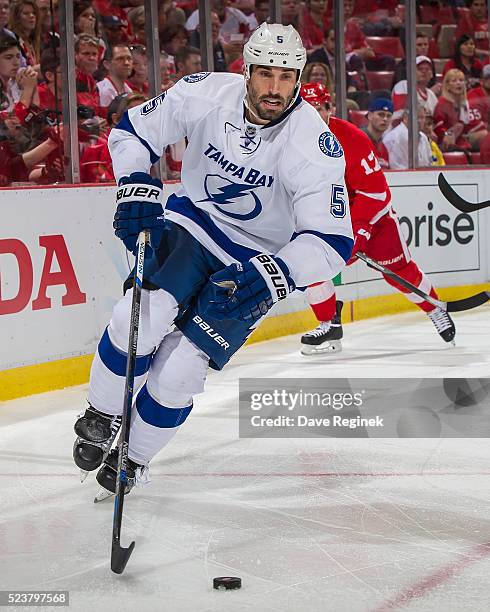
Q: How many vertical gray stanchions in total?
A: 6